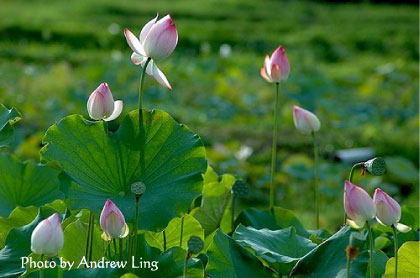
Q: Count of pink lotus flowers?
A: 8